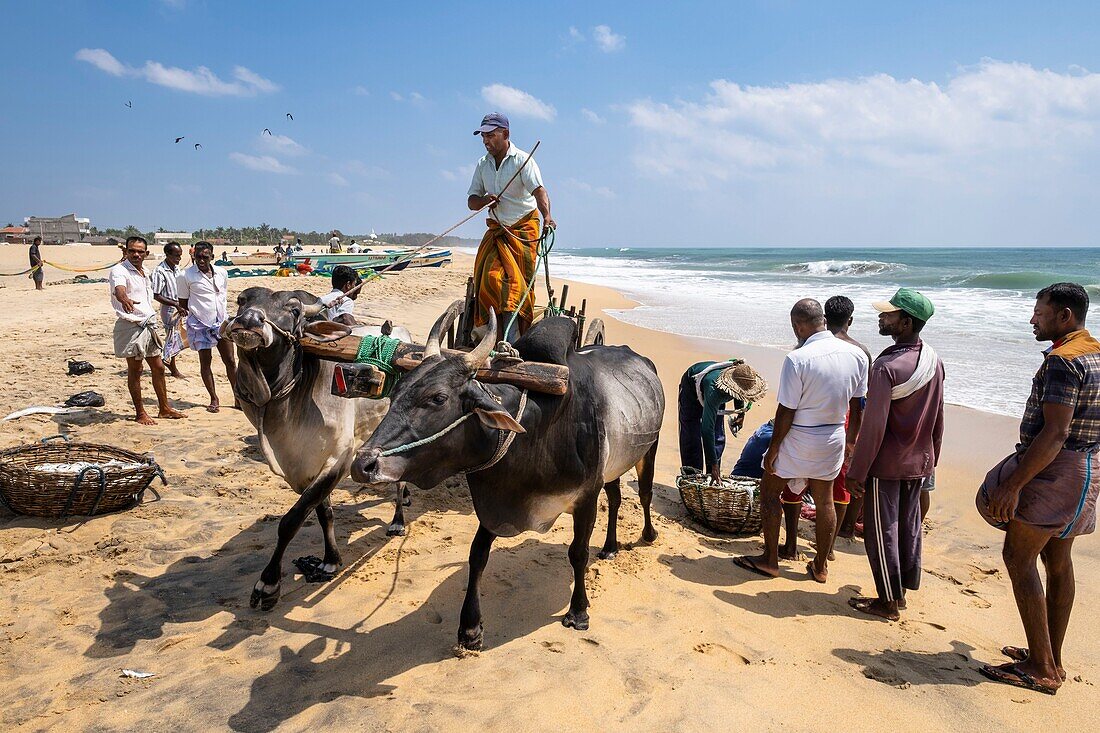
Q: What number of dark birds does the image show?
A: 5